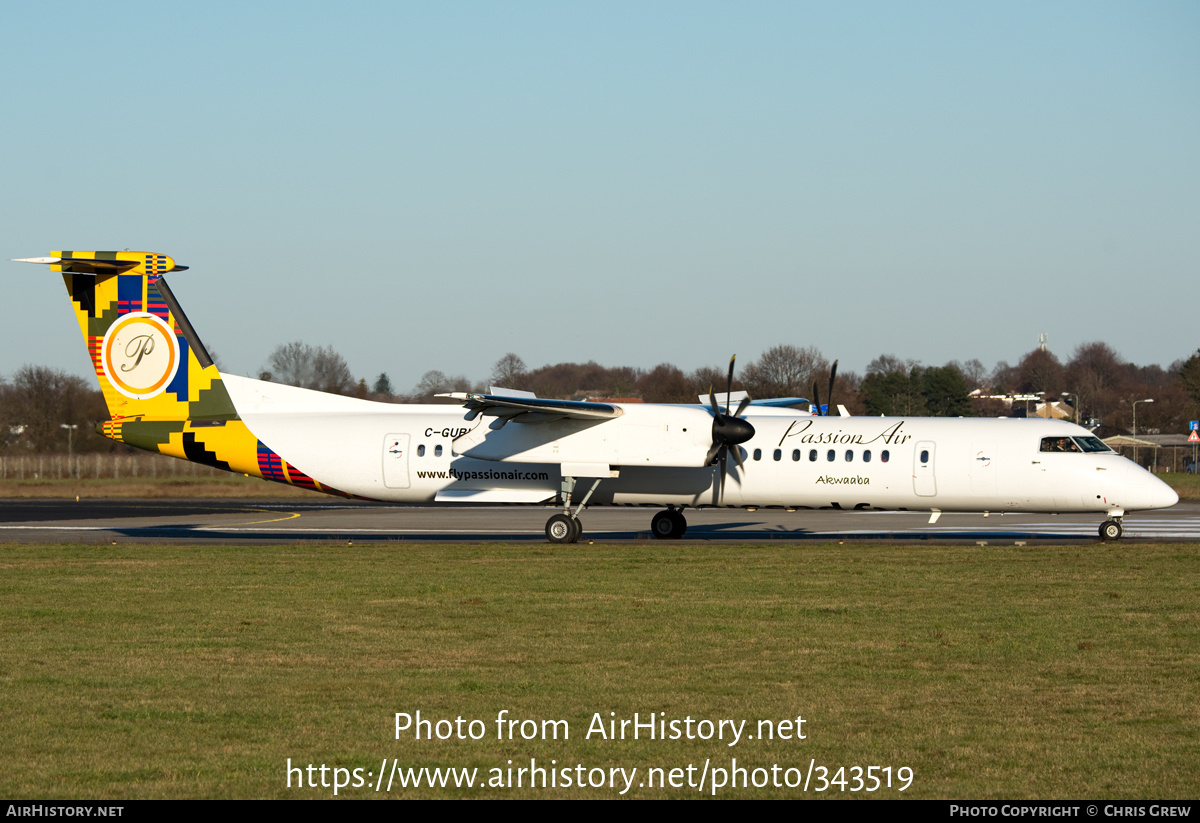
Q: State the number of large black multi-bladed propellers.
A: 2